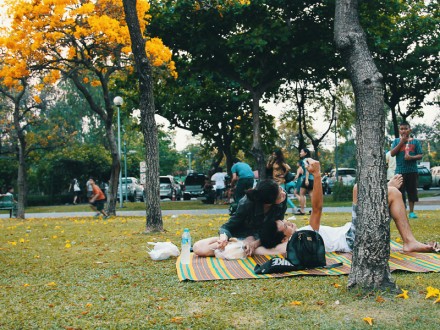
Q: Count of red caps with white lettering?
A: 0